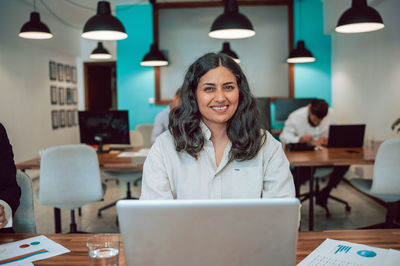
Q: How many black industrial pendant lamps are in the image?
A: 8